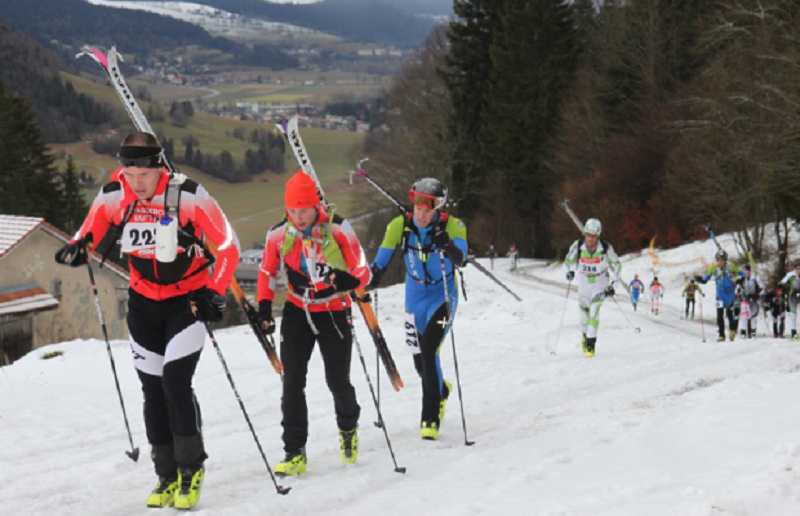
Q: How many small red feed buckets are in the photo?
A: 0